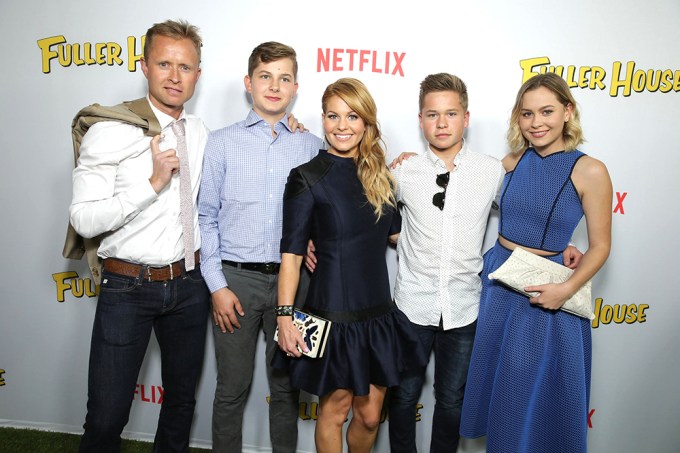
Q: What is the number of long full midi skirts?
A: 1